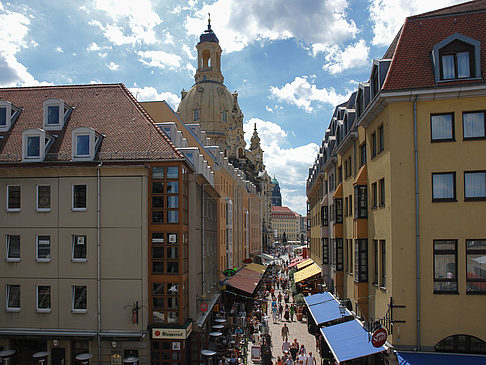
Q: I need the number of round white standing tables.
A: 8